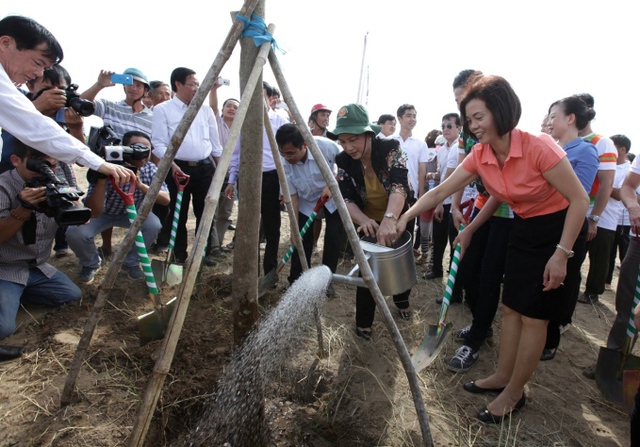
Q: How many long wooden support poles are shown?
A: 4